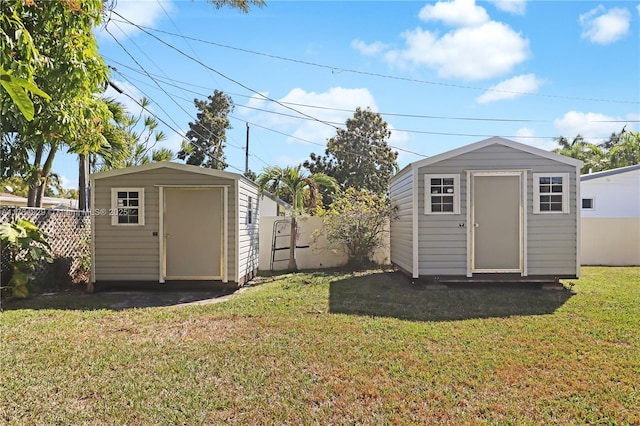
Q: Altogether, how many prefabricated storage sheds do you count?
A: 2